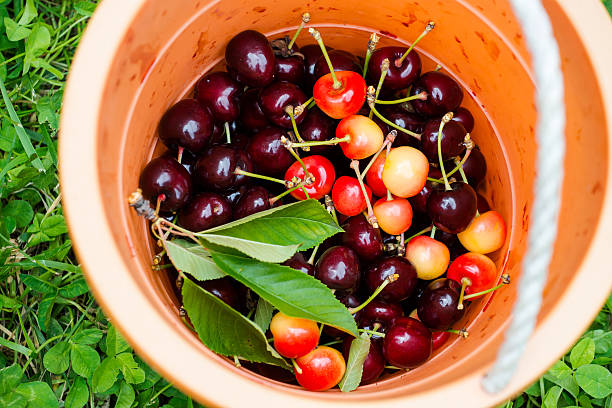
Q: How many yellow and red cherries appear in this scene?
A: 12